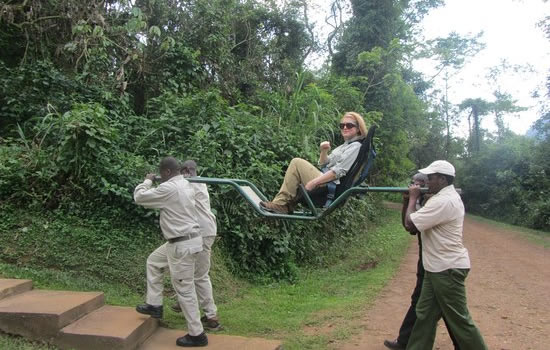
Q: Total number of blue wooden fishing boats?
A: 0